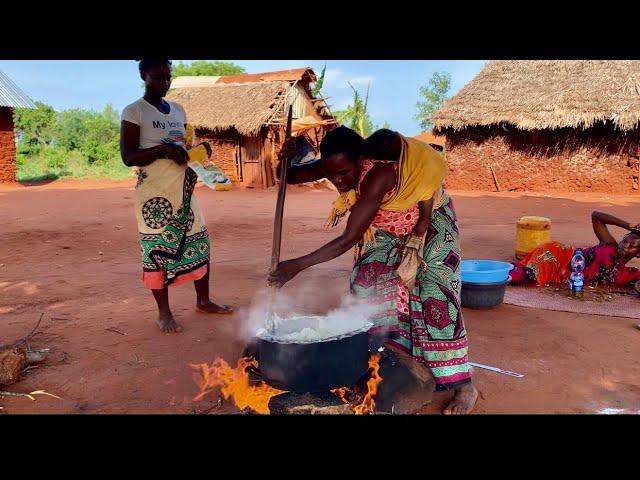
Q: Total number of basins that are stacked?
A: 2